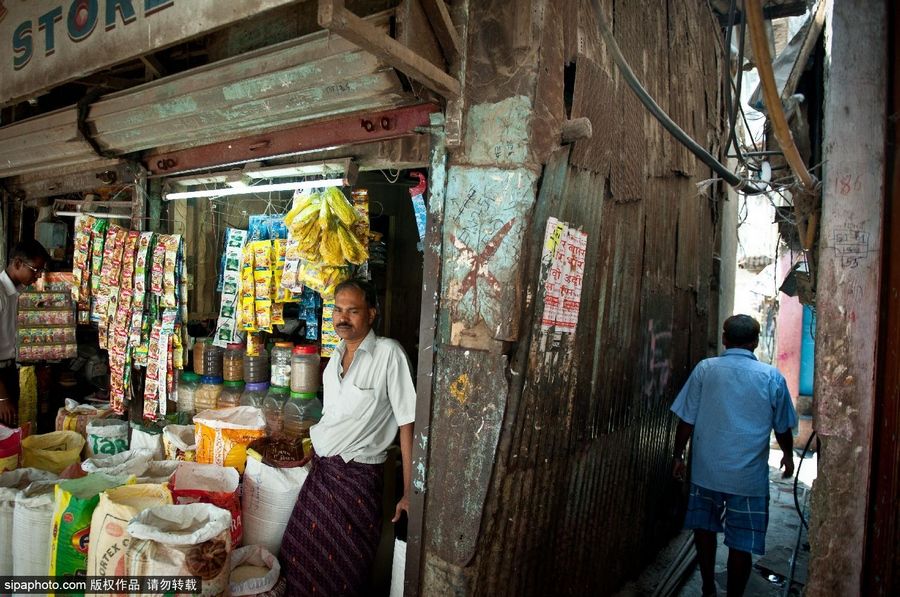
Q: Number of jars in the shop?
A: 12